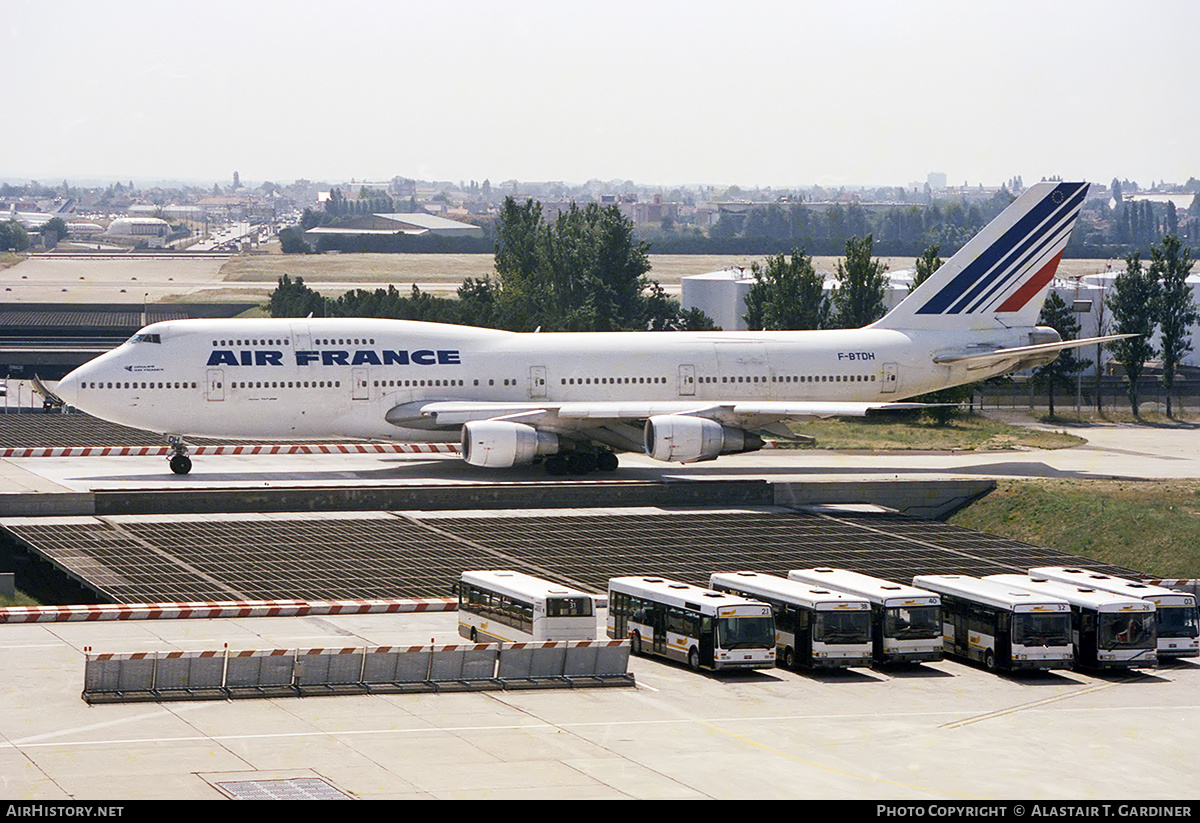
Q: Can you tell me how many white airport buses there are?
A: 7